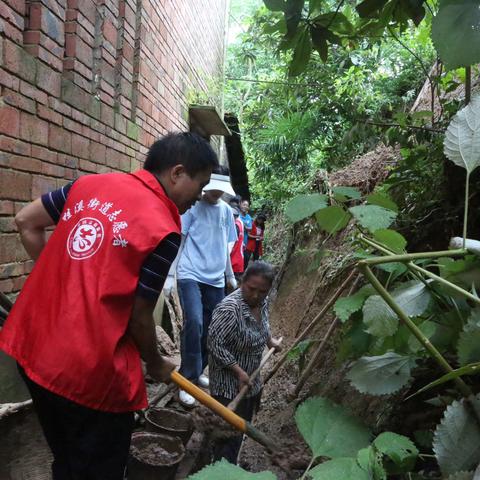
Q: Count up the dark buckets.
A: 2